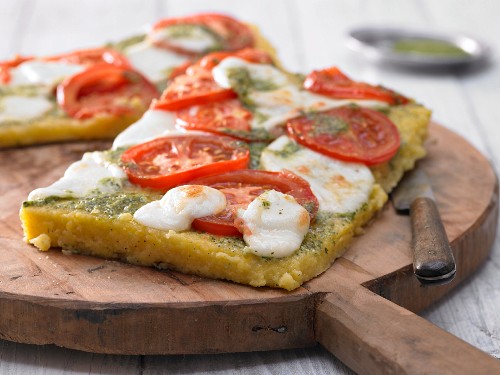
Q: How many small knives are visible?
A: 1